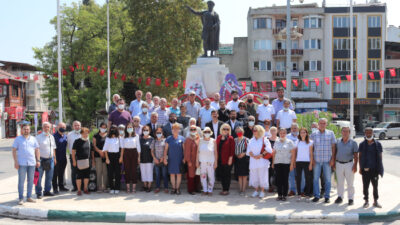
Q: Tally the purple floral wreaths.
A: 1